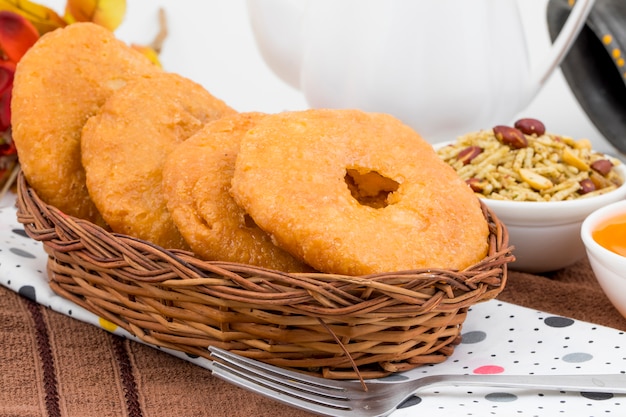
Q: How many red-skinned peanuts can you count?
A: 6